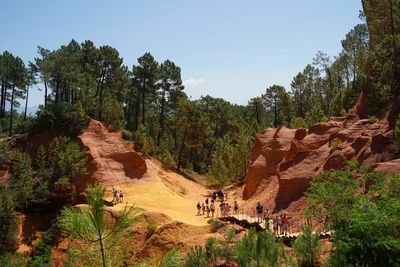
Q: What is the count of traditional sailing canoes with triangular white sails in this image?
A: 0